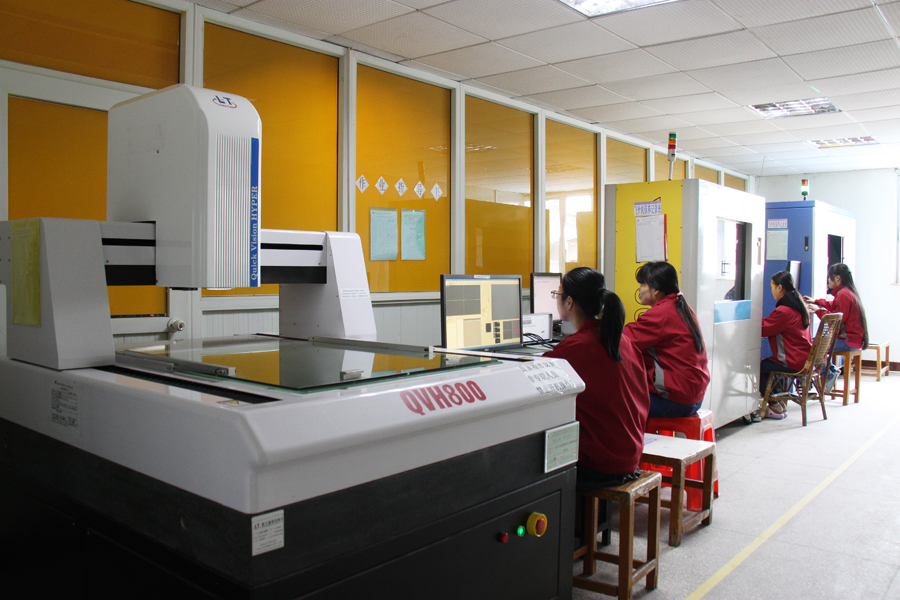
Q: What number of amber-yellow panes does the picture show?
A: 10